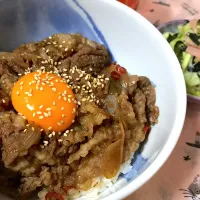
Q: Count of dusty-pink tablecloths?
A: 1